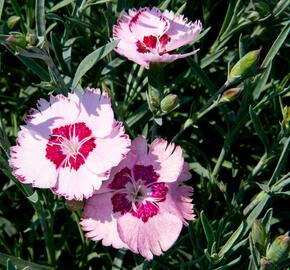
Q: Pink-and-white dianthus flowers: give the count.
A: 3